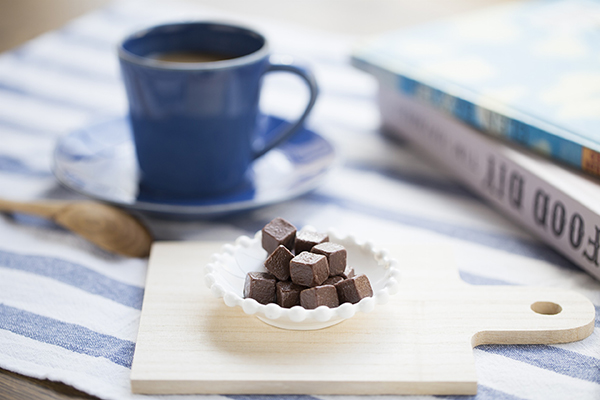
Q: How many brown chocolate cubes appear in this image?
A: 11